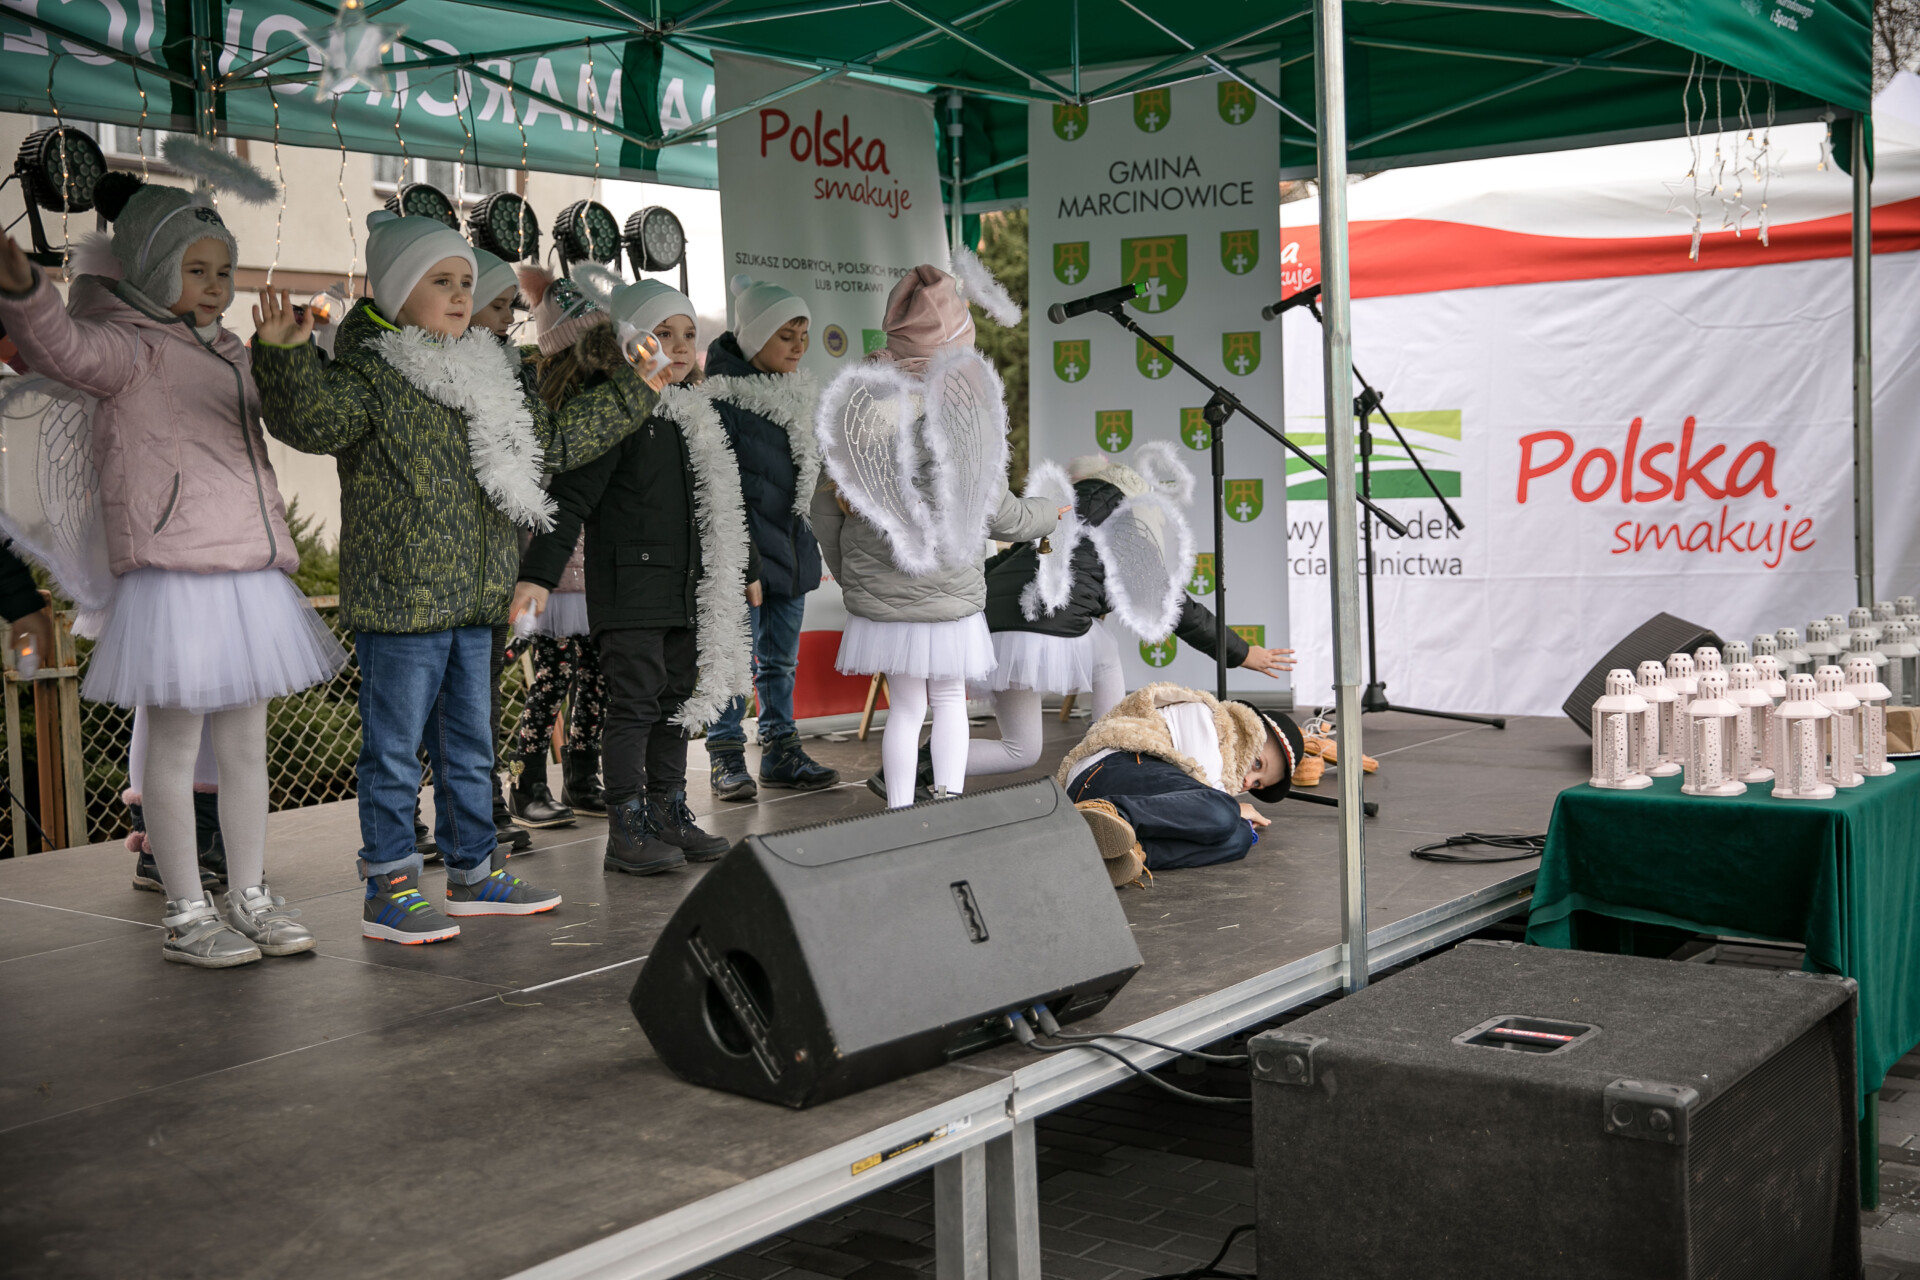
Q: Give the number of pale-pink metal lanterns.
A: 10